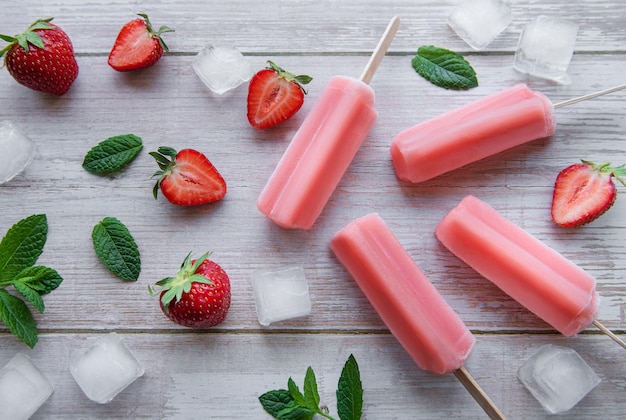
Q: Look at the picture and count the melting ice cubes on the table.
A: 8